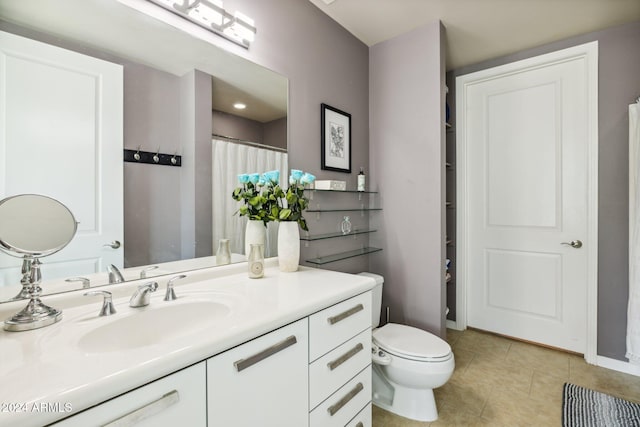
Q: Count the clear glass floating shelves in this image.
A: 4